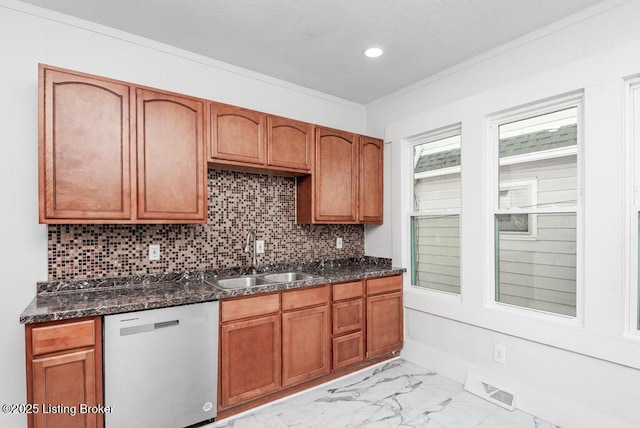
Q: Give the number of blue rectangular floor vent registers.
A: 0